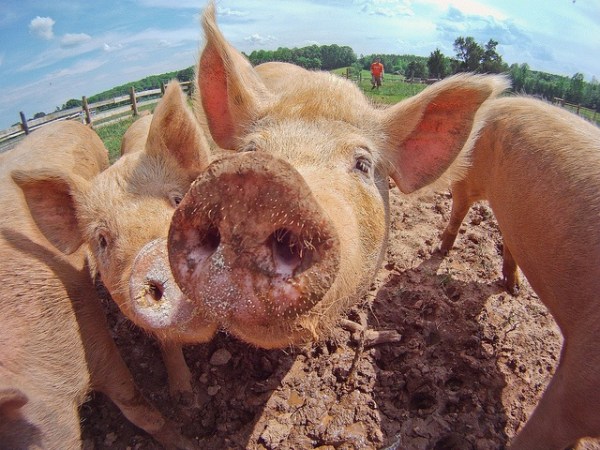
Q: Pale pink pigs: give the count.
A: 4